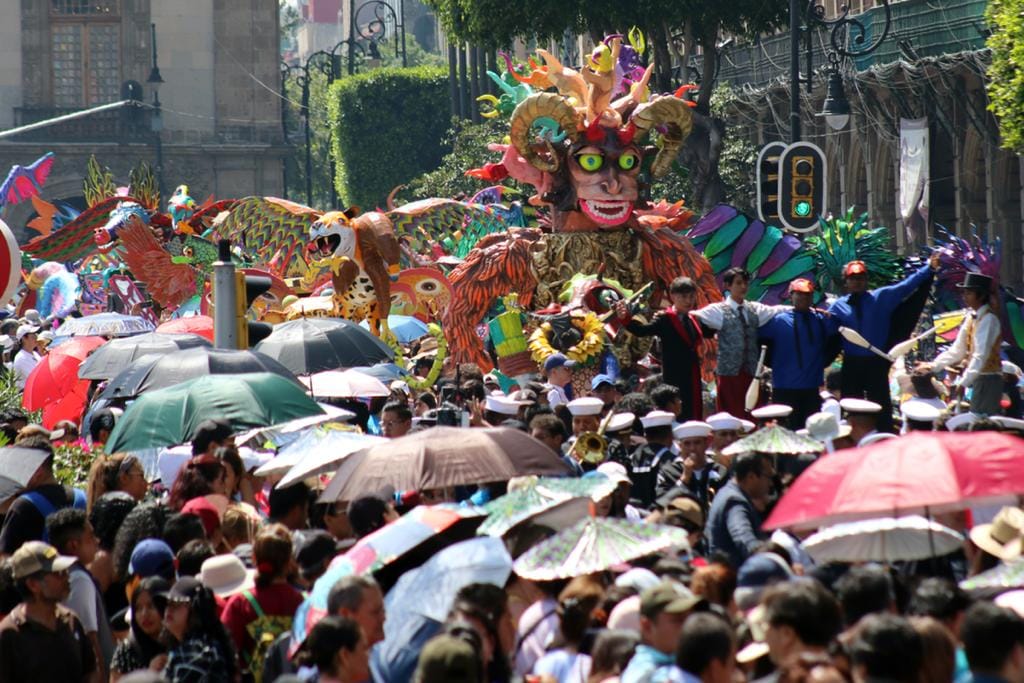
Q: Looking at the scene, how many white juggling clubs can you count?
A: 3